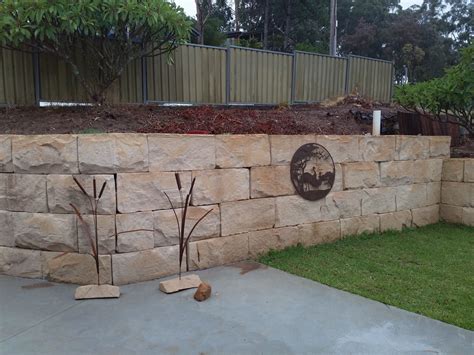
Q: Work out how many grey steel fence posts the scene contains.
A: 6